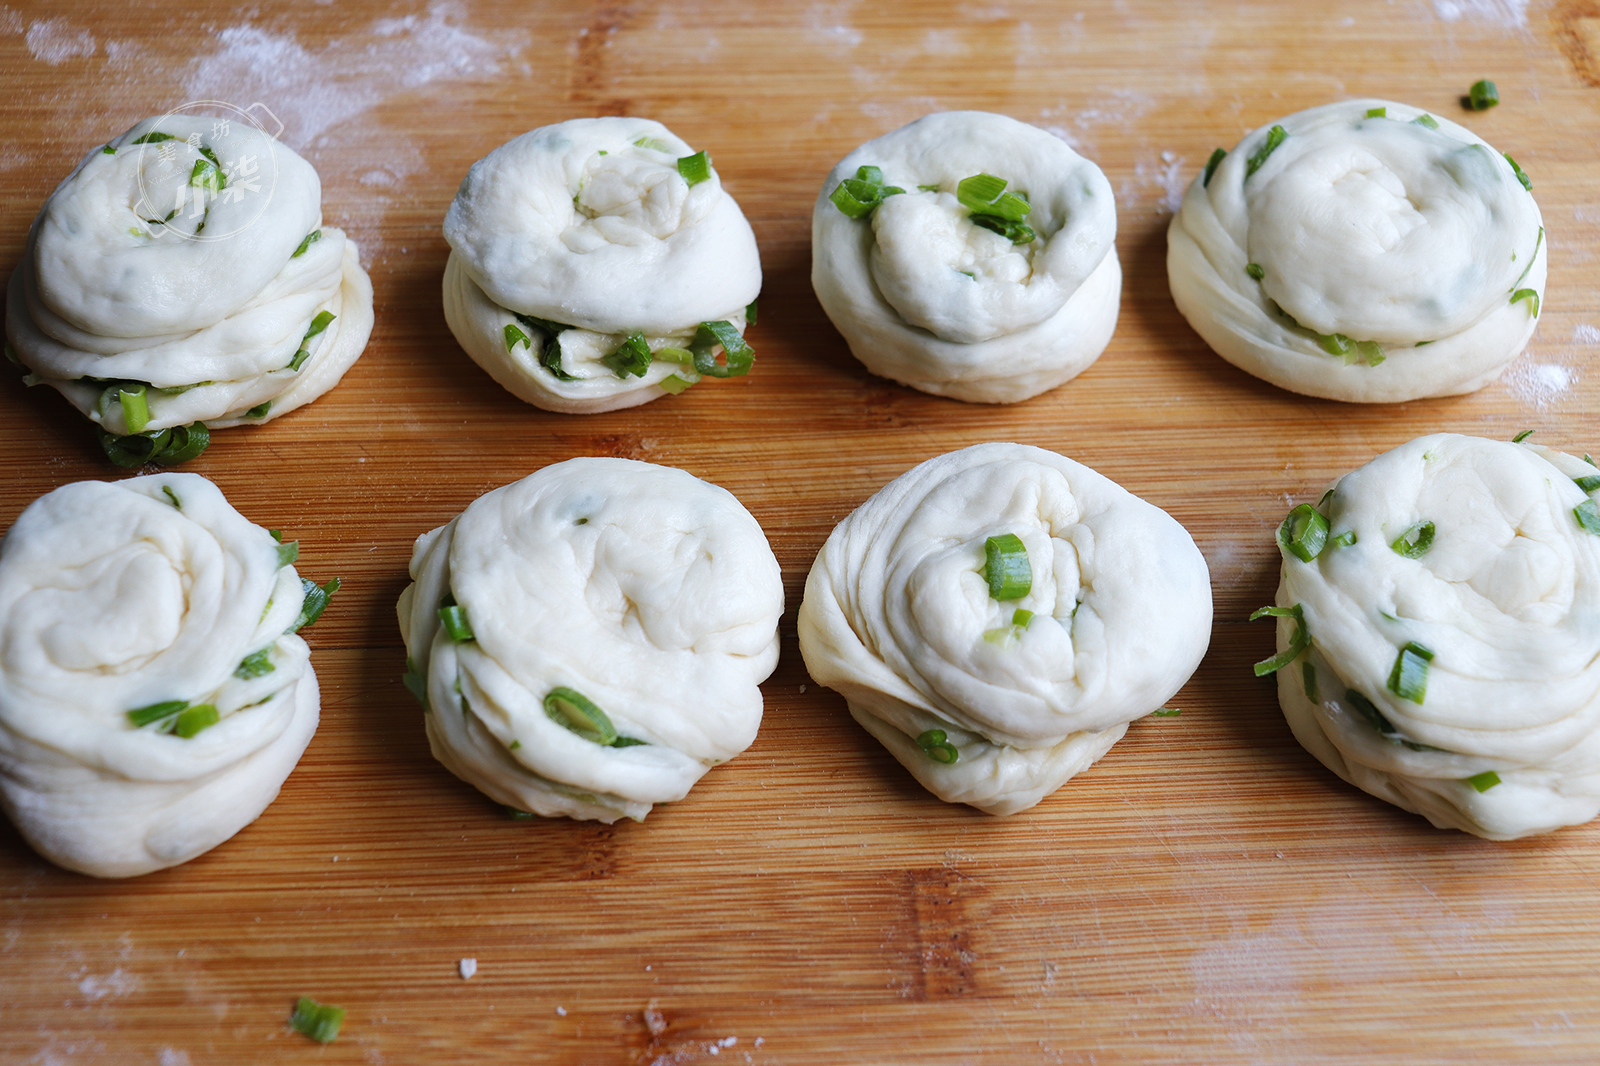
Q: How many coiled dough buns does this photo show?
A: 8